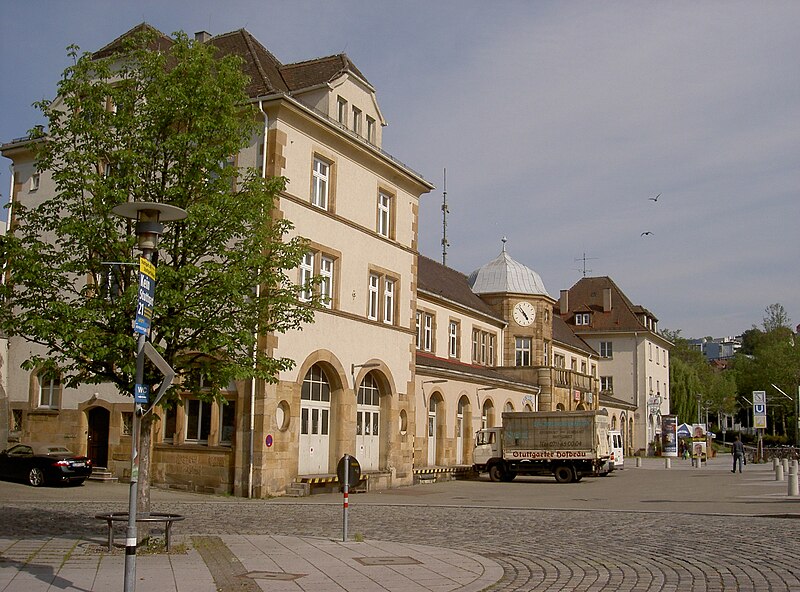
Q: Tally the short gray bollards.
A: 9